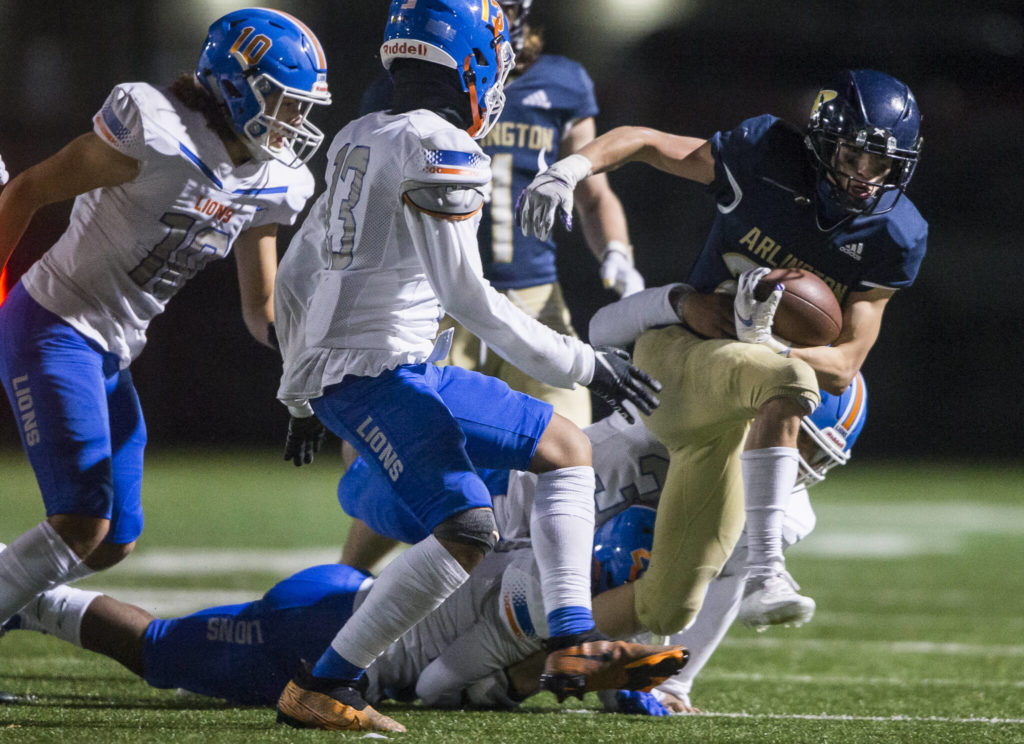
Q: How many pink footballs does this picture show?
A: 0